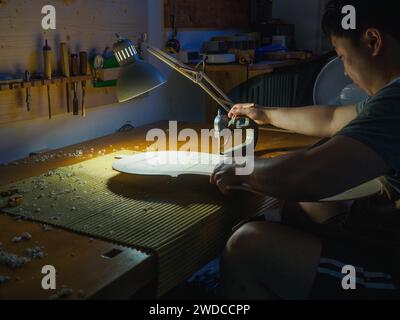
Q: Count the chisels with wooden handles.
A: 4